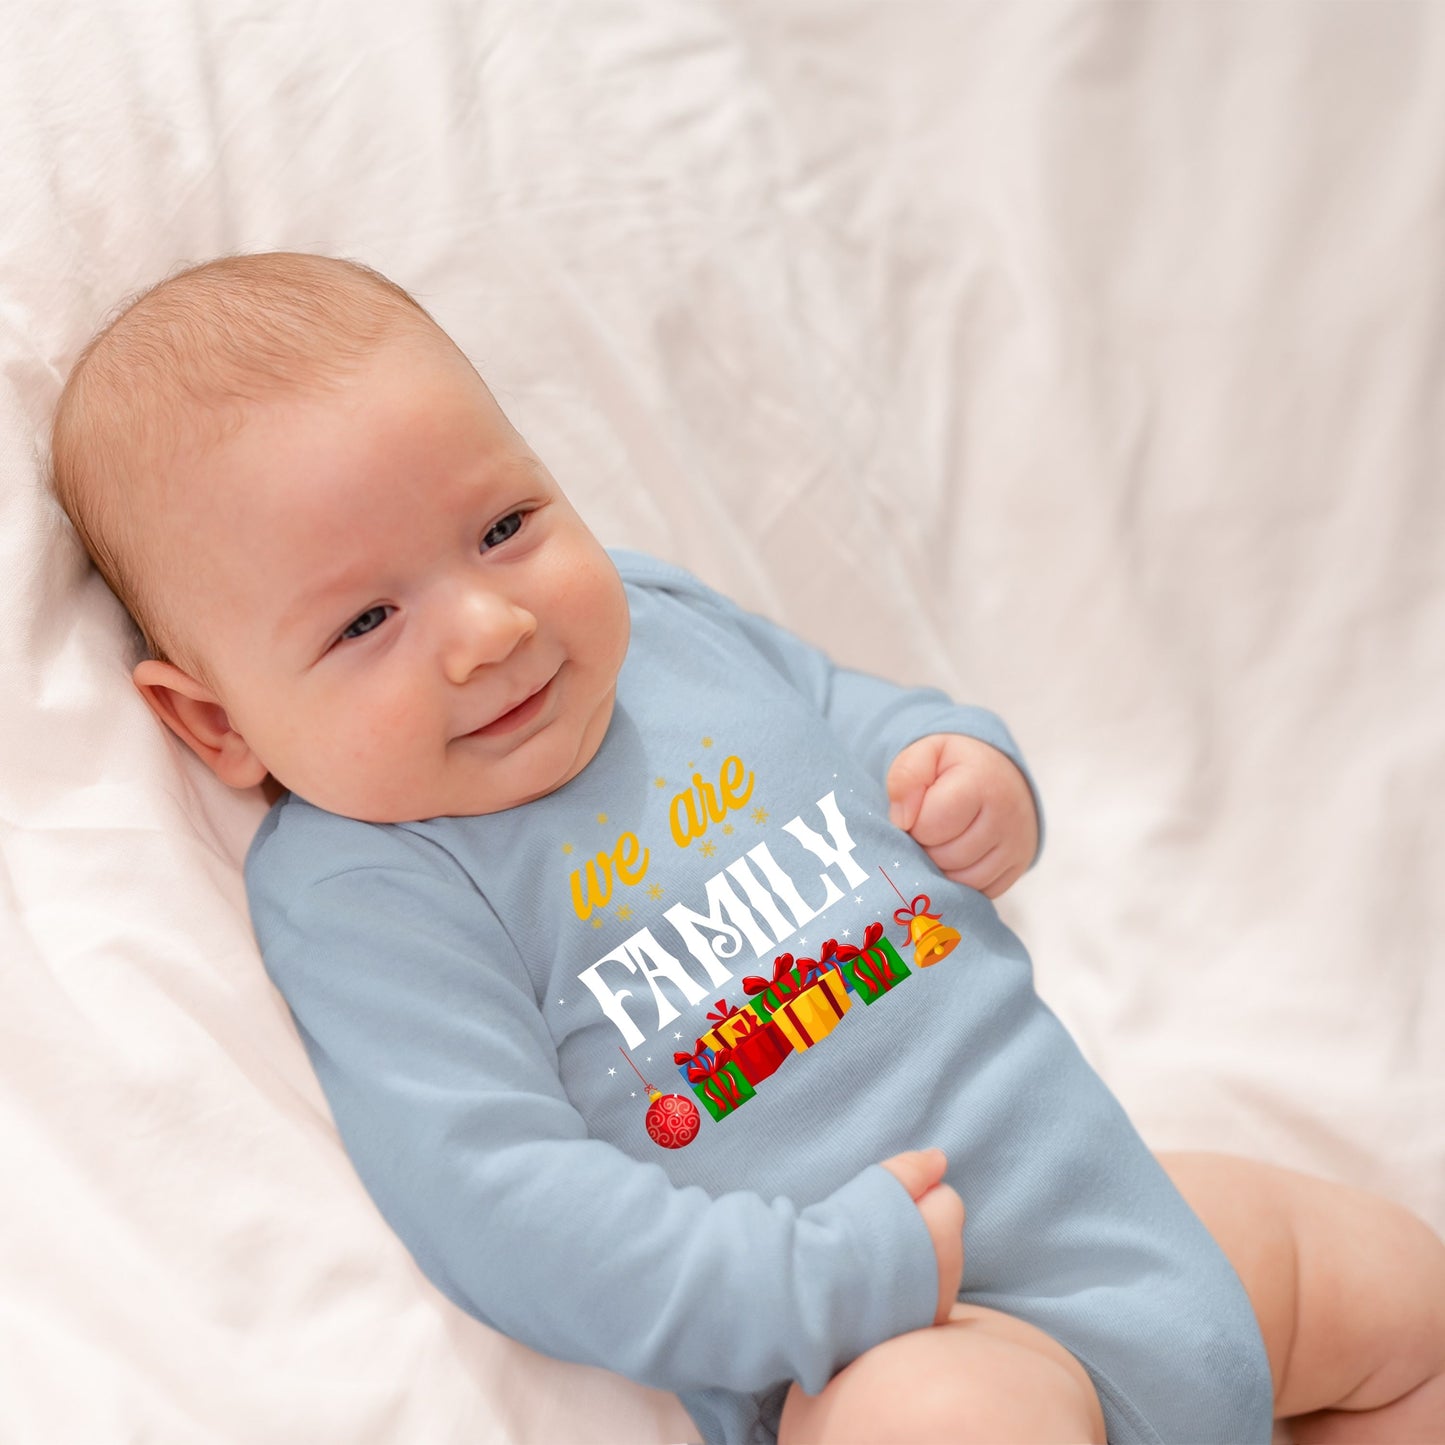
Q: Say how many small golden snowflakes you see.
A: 11